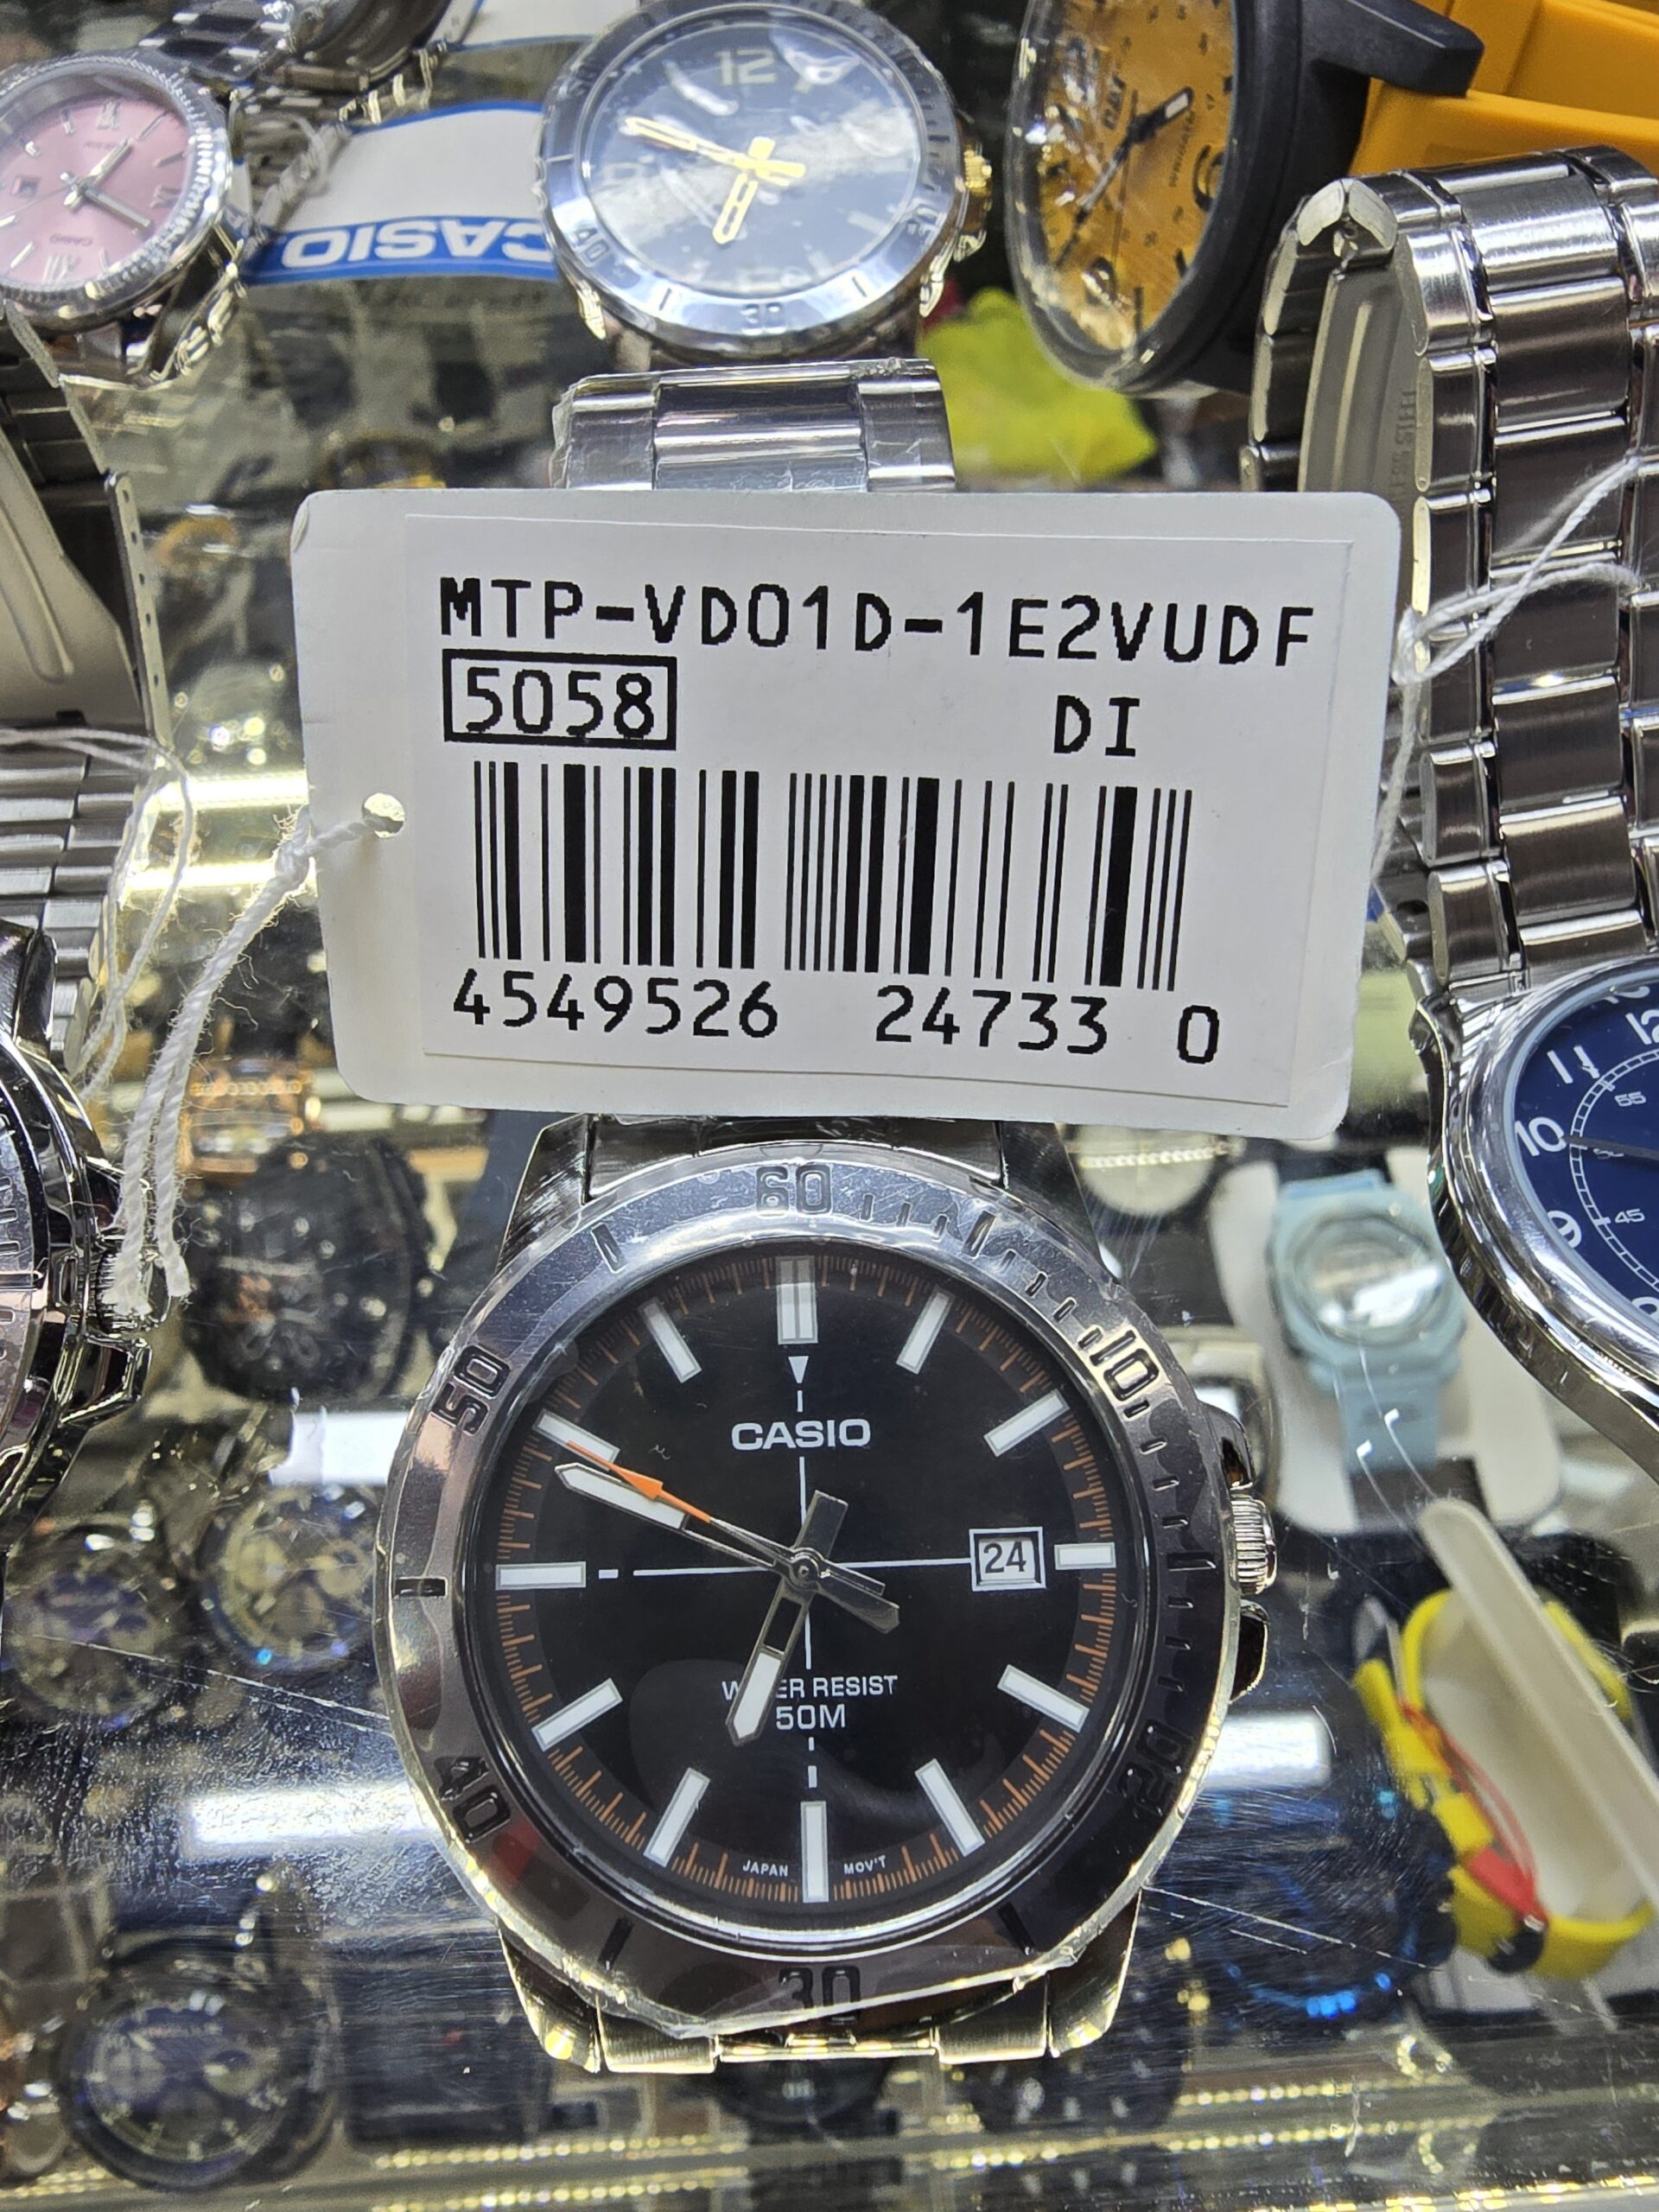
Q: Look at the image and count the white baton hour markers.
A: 12